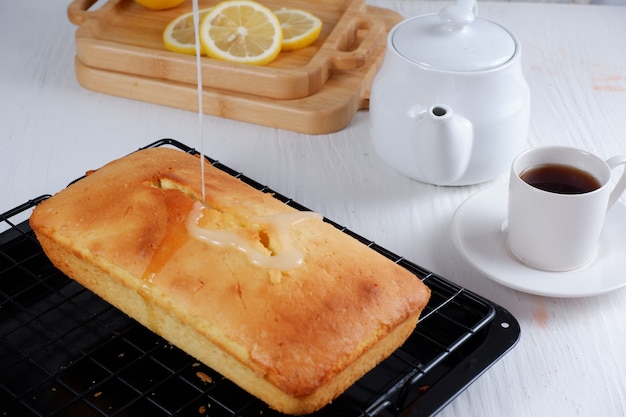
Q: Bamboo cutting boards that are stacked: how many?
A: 2